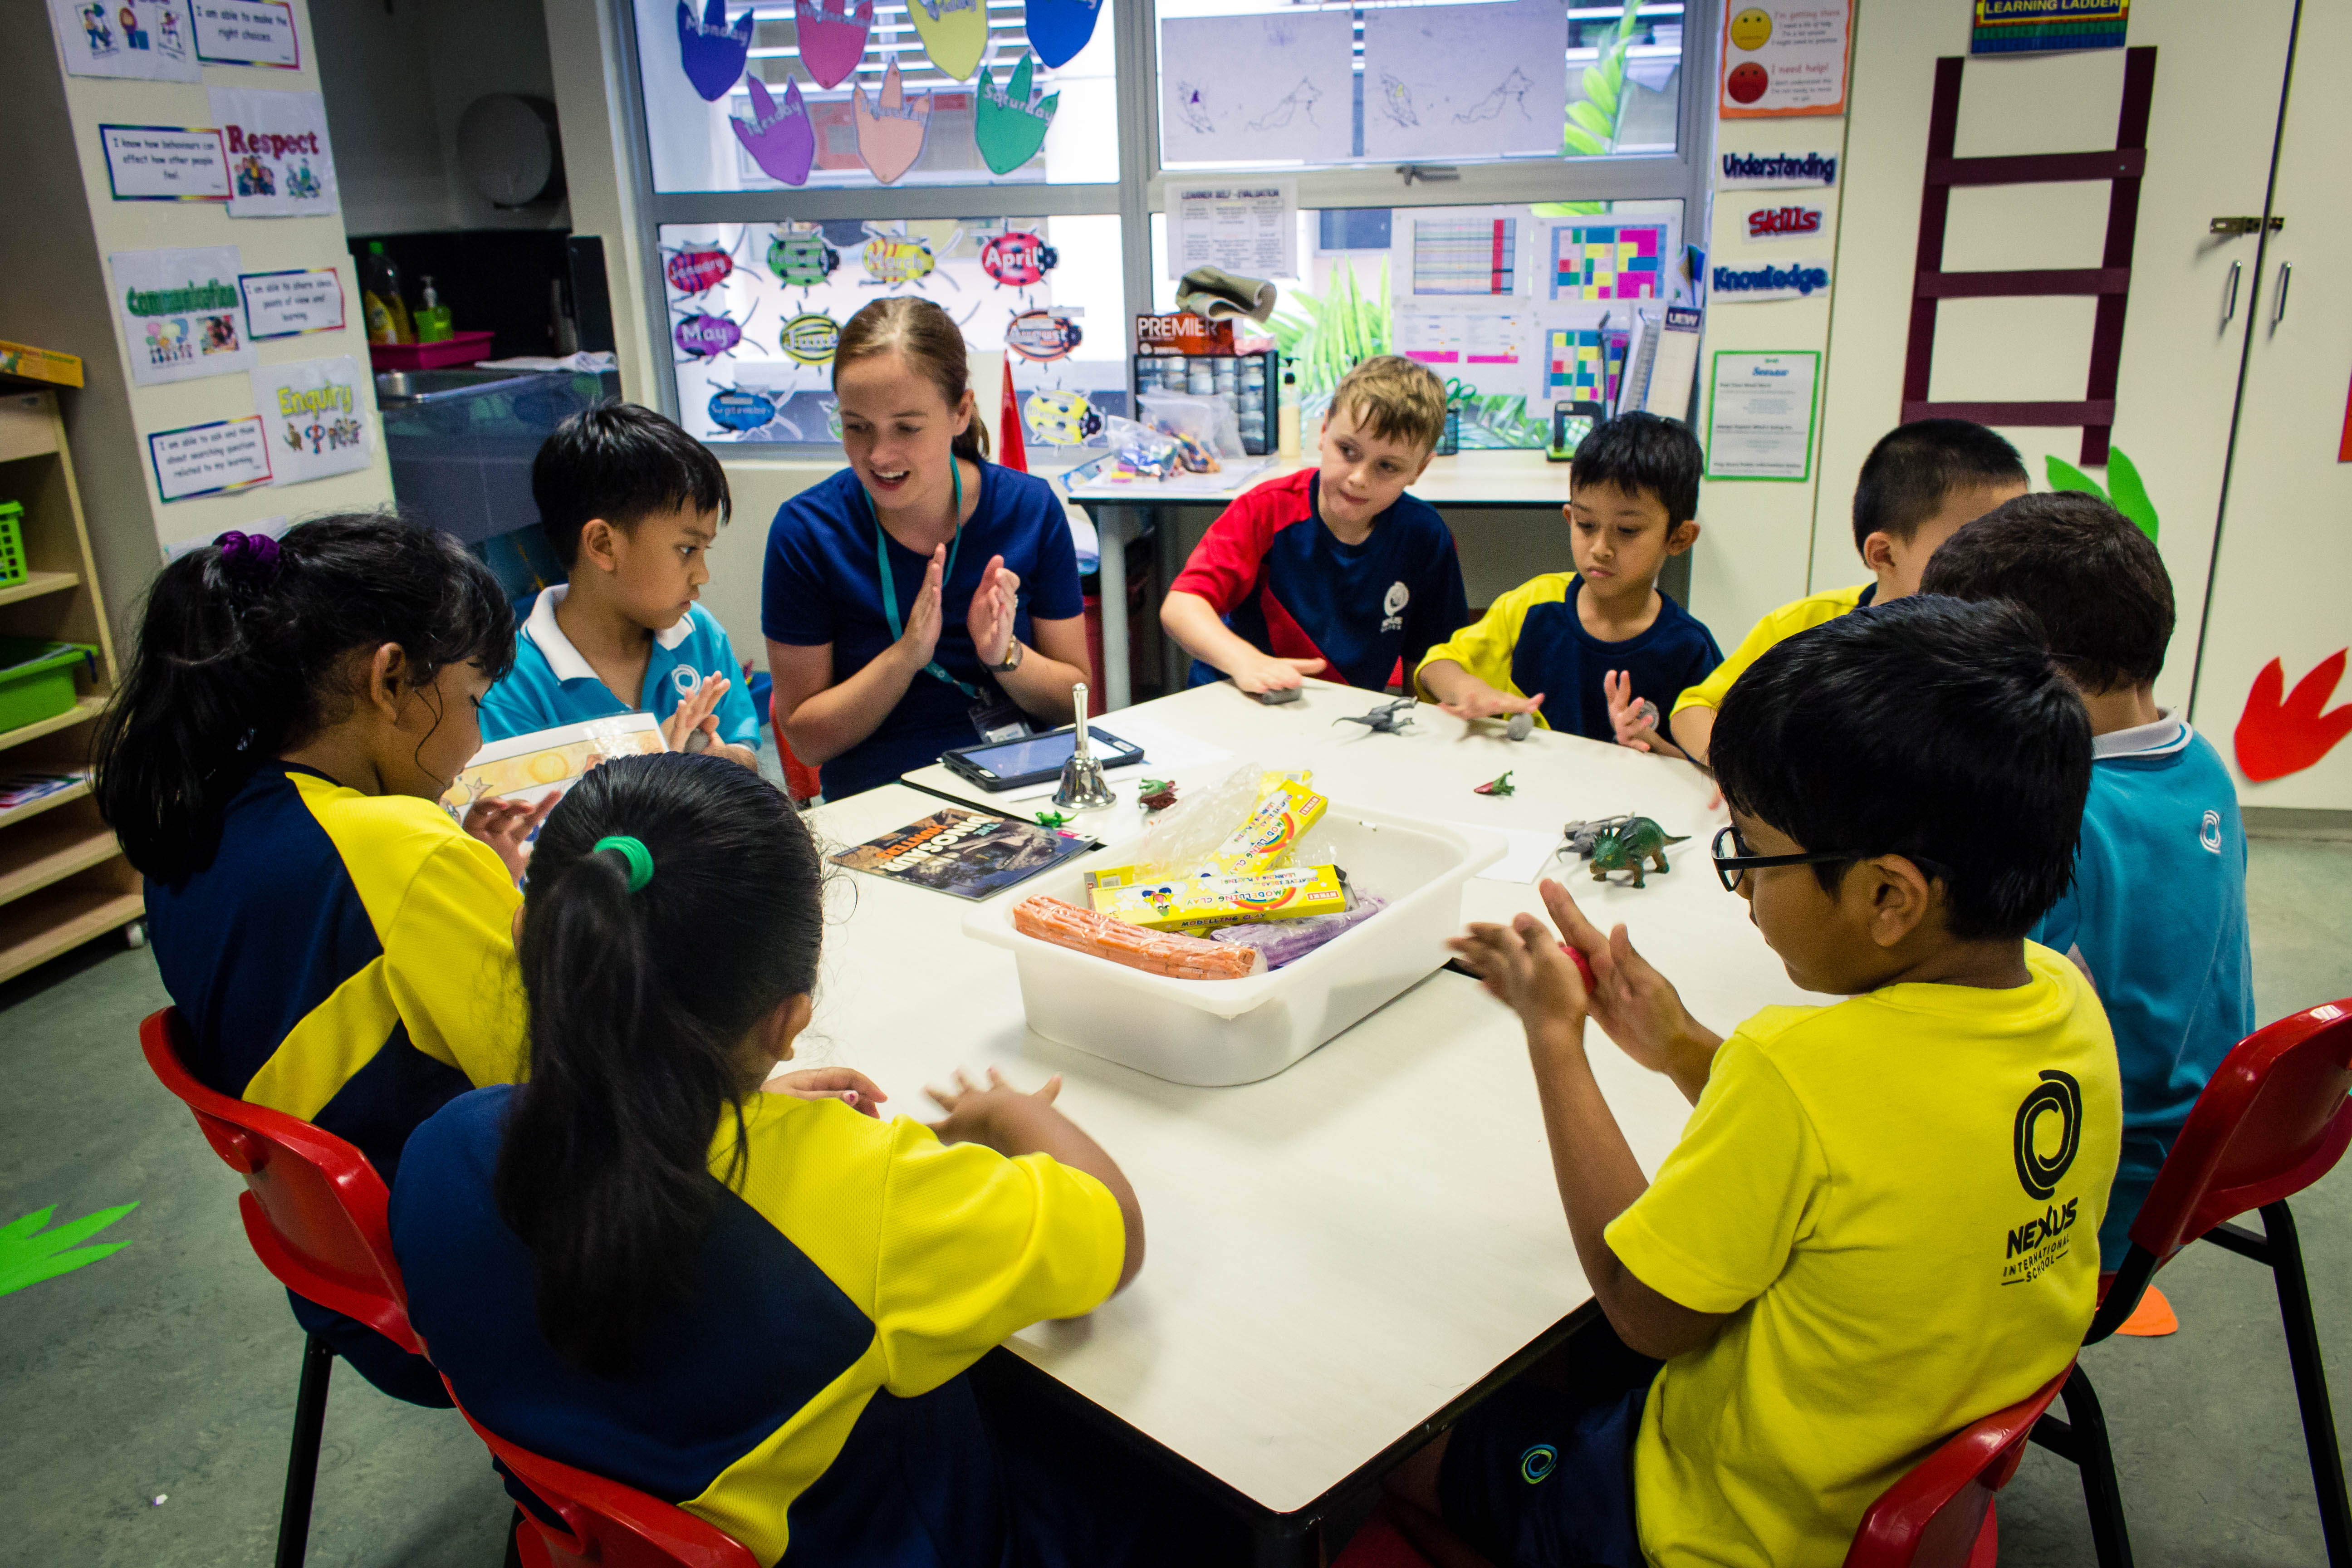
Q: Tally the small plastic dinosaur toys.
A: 6